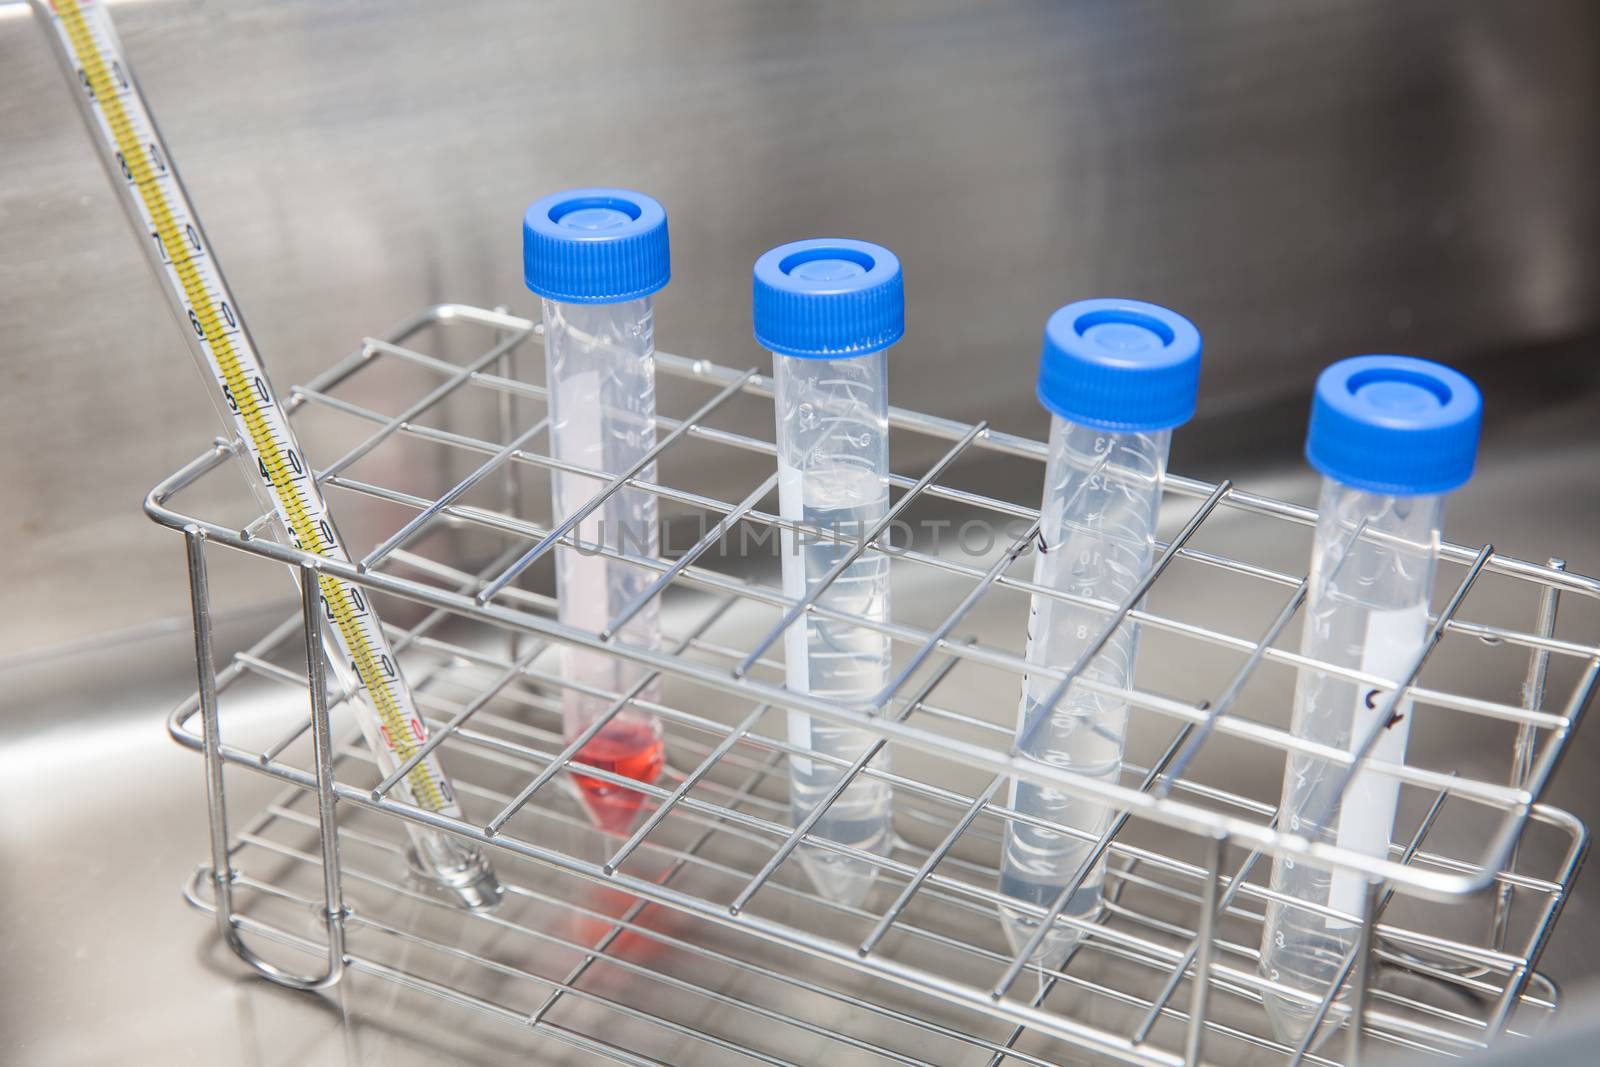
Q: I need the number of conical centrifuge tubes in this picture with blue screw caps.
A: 4